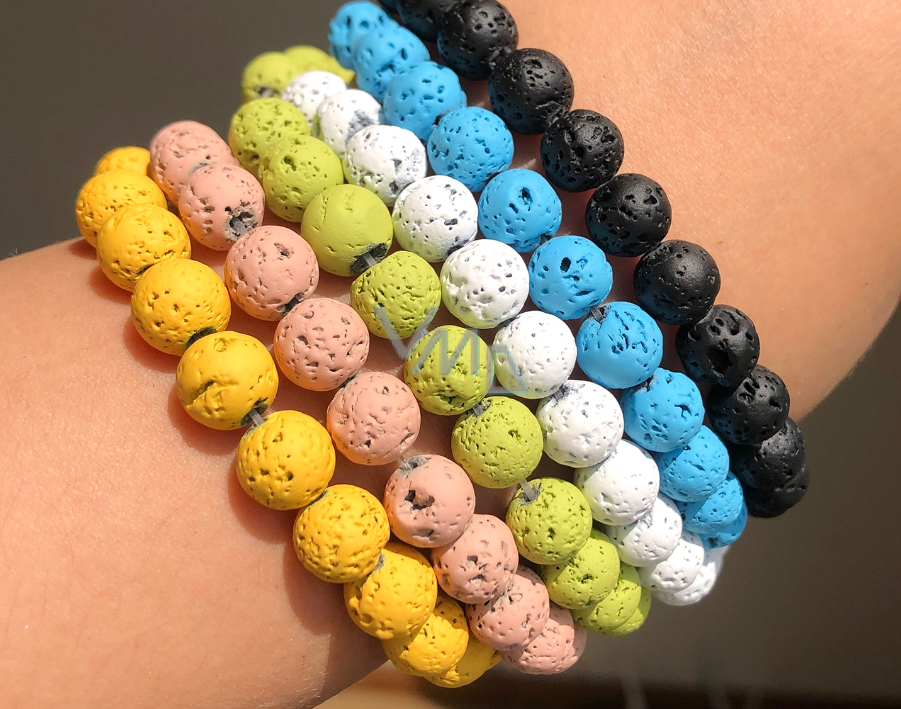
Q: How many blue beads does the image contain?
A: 11